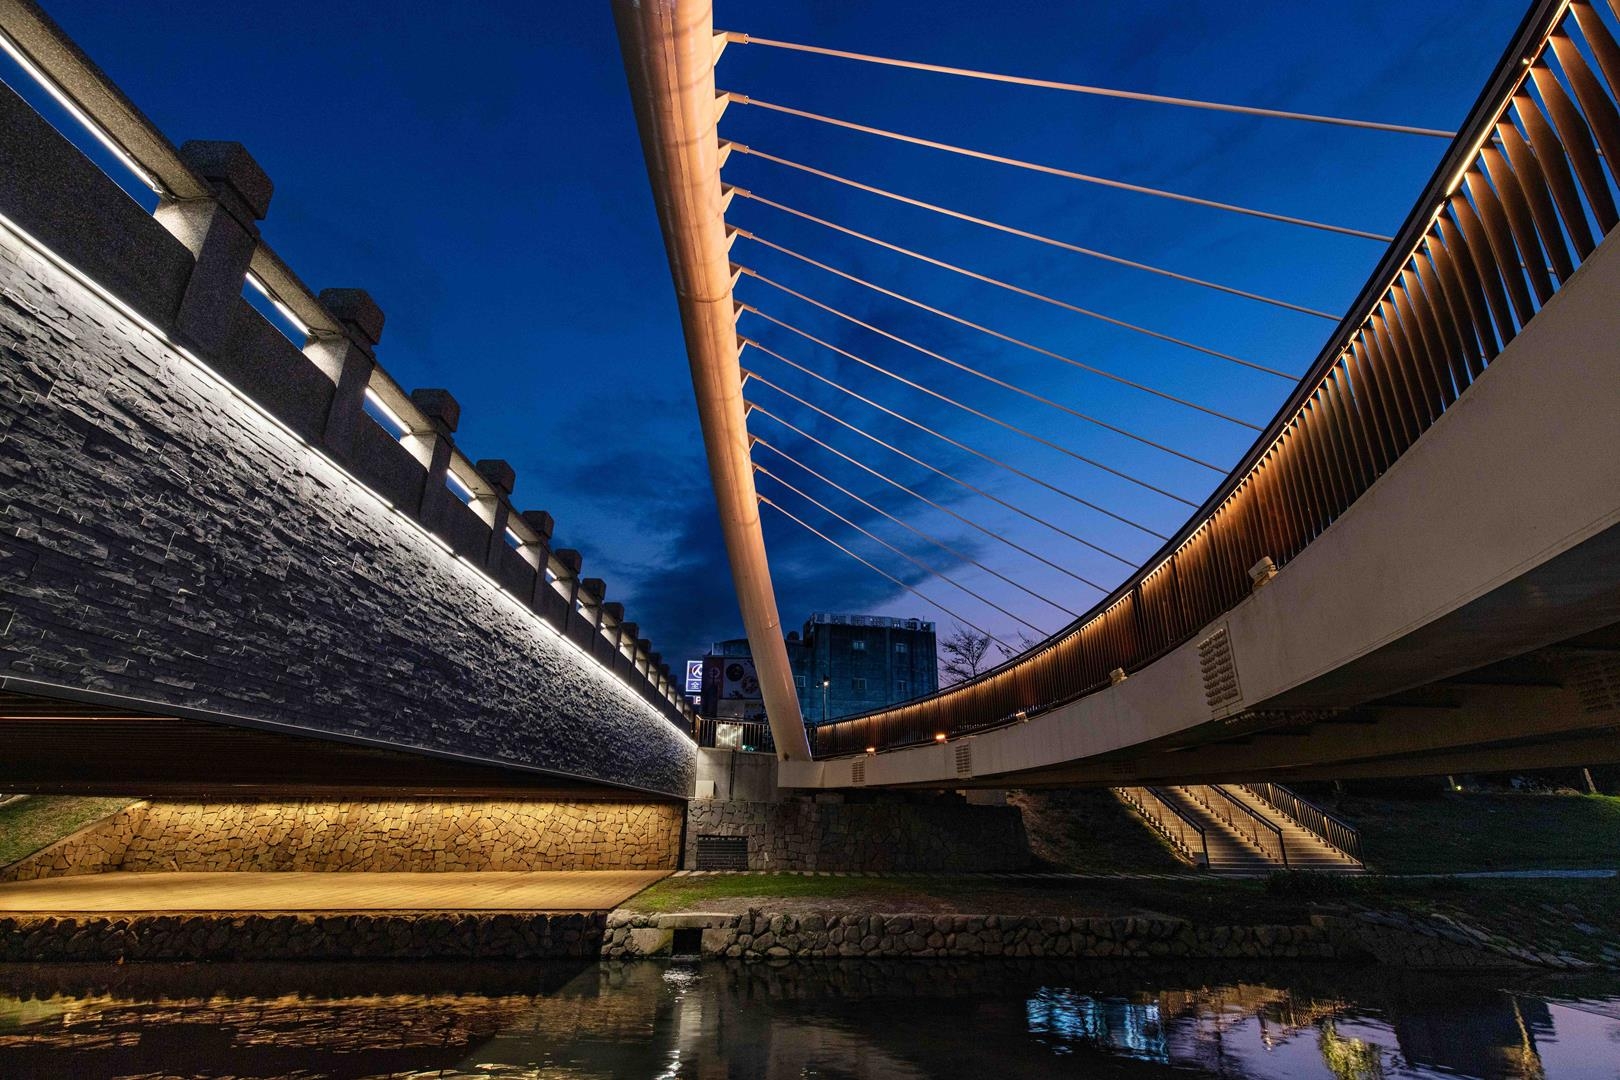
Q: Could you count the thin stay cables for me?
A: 13